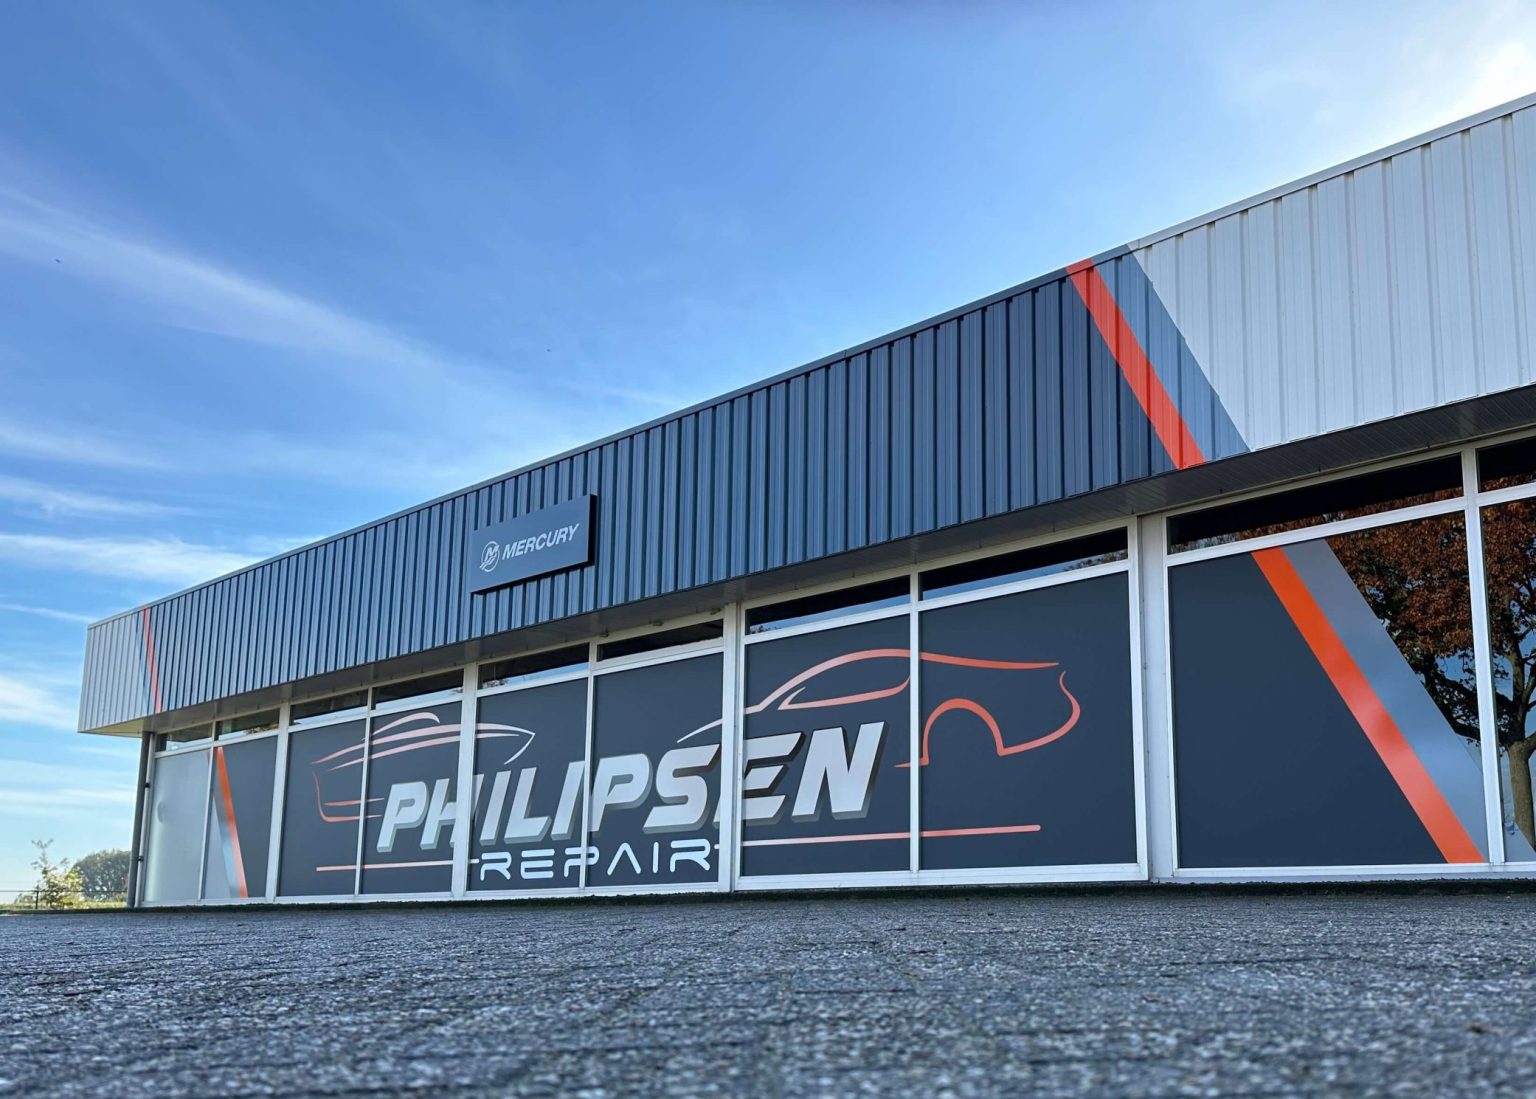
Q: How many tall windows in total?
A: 10